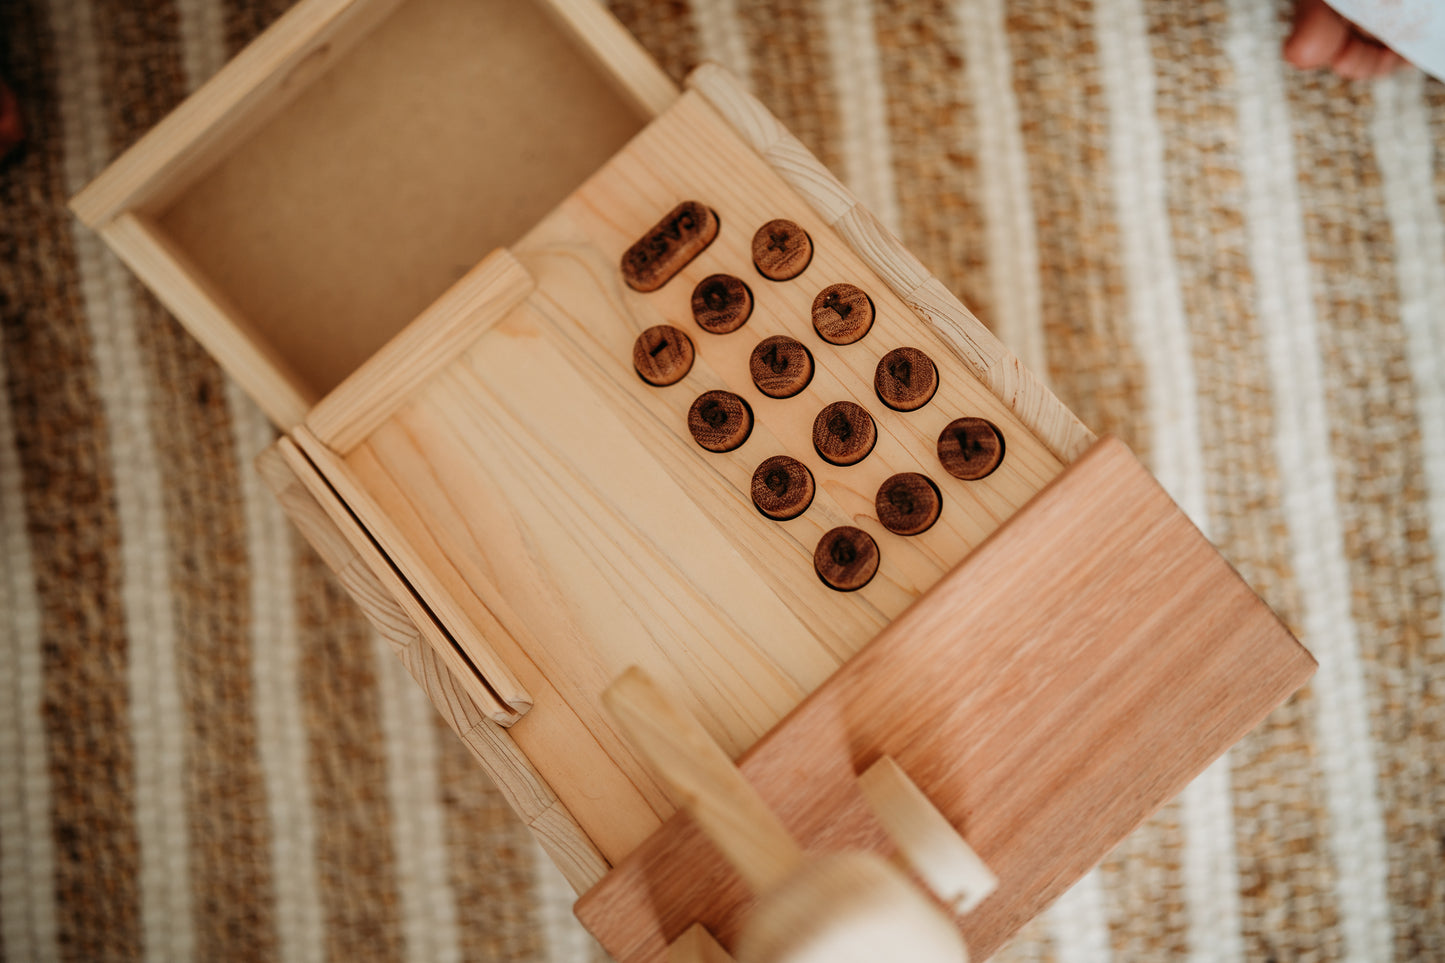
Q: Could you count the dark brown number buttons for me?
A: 10